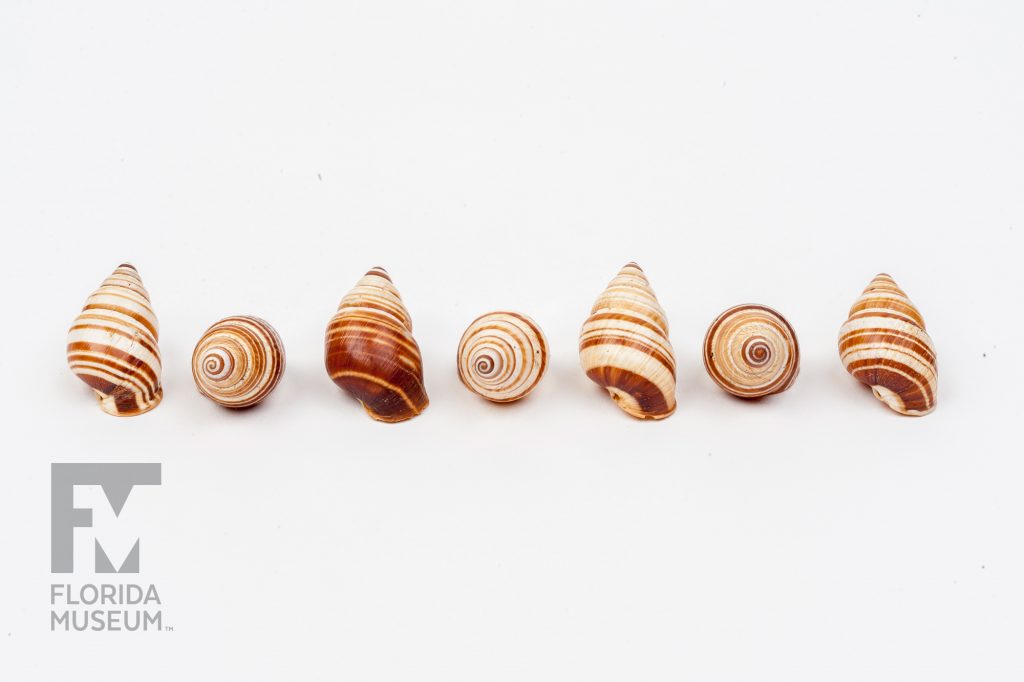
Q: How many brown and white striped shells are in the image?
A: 7